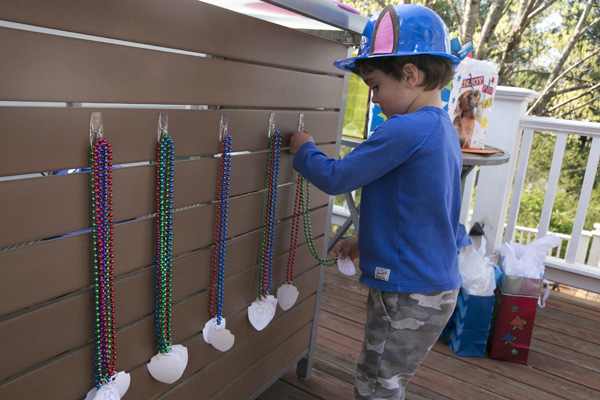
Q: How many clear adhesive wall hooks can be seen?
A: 5